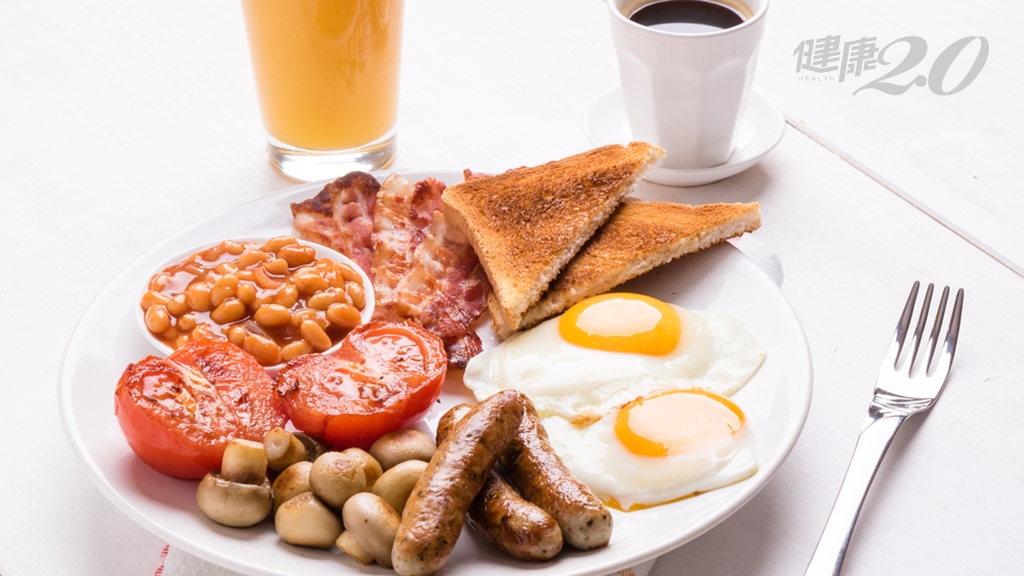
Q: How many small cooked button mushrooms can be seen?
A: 9